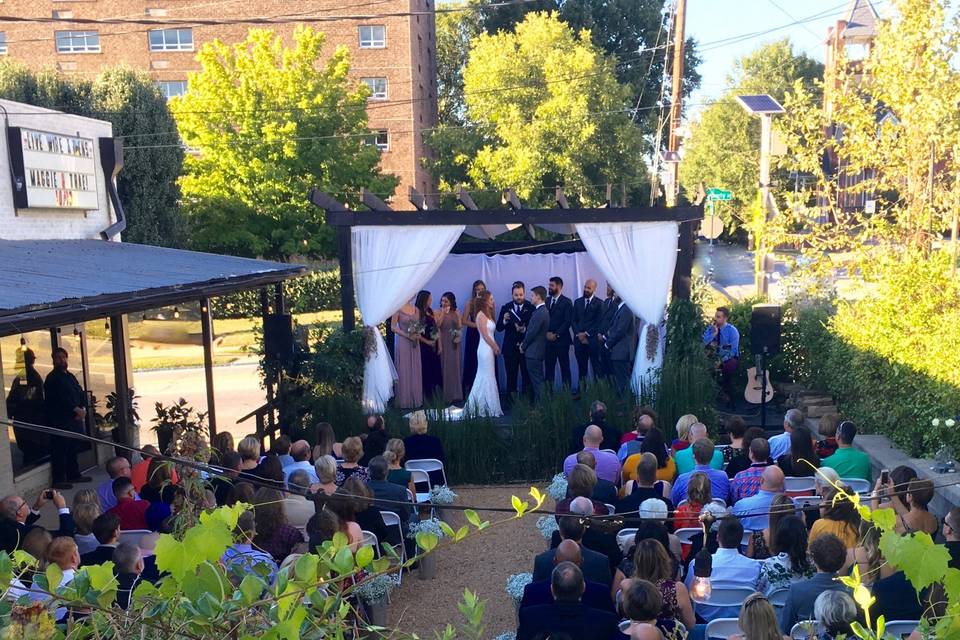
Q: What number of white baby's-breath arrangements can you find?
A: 7